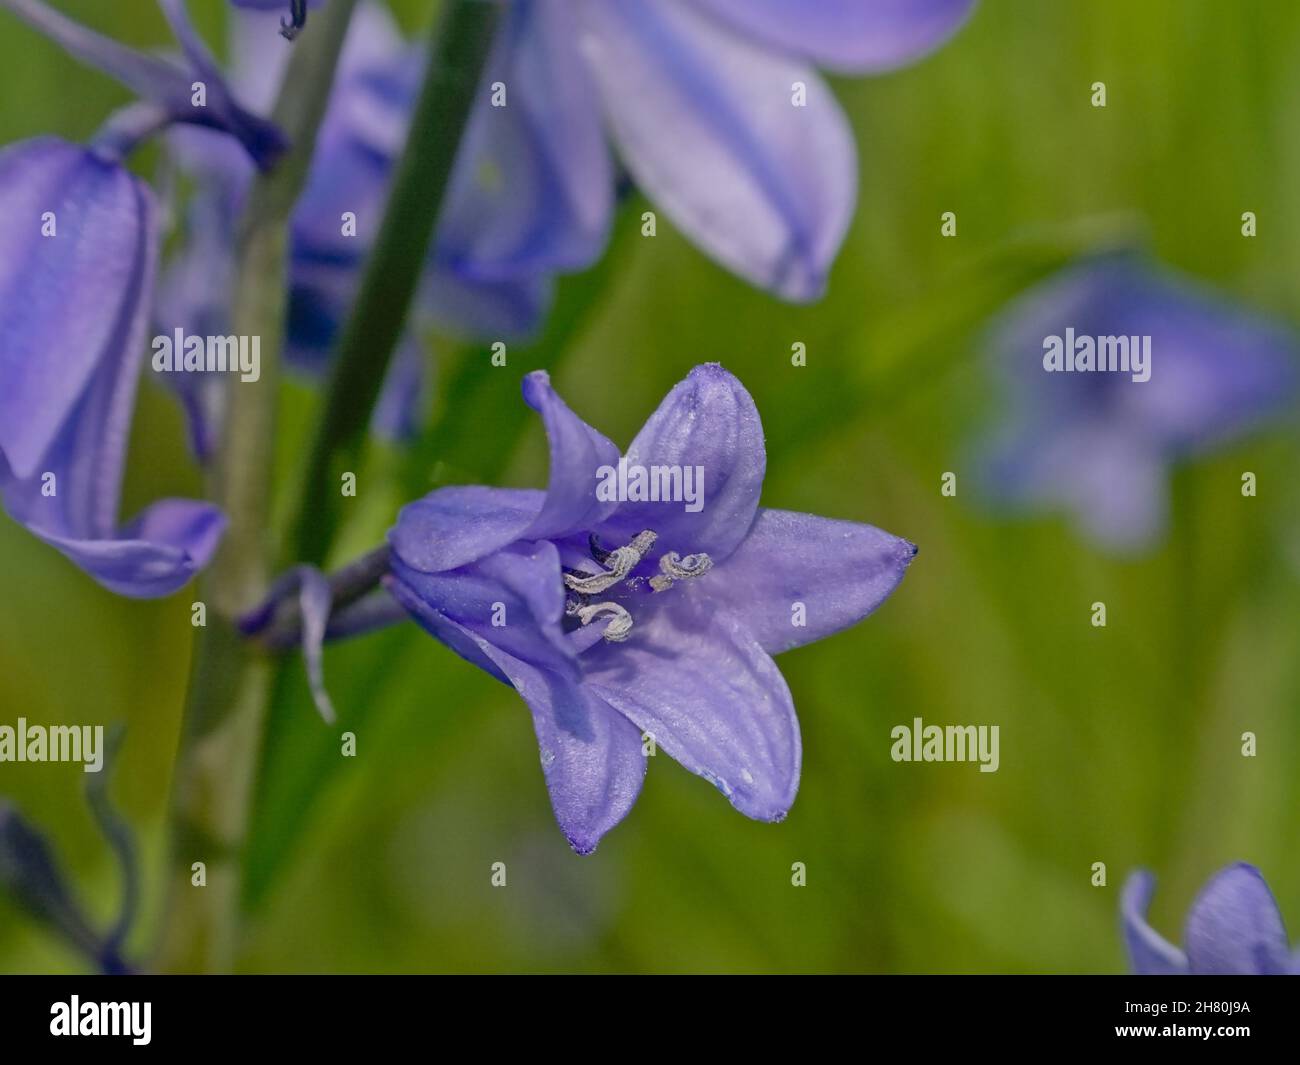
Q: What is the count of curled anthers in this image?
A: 3